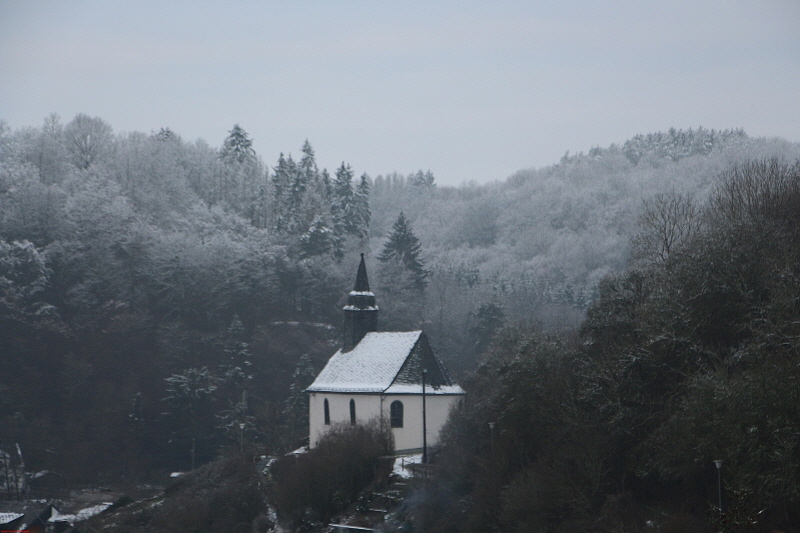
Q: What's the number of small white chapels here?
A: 1